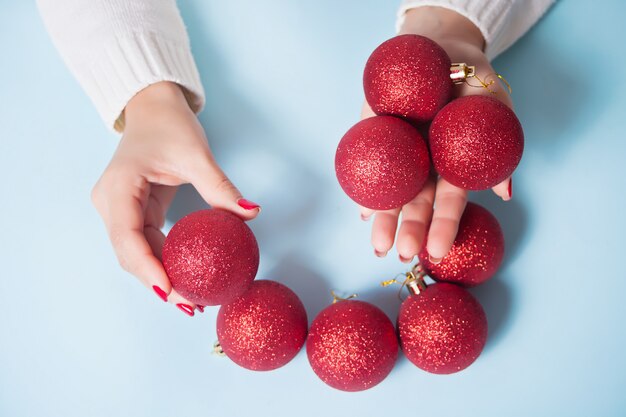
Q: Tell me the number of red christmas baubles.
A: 8